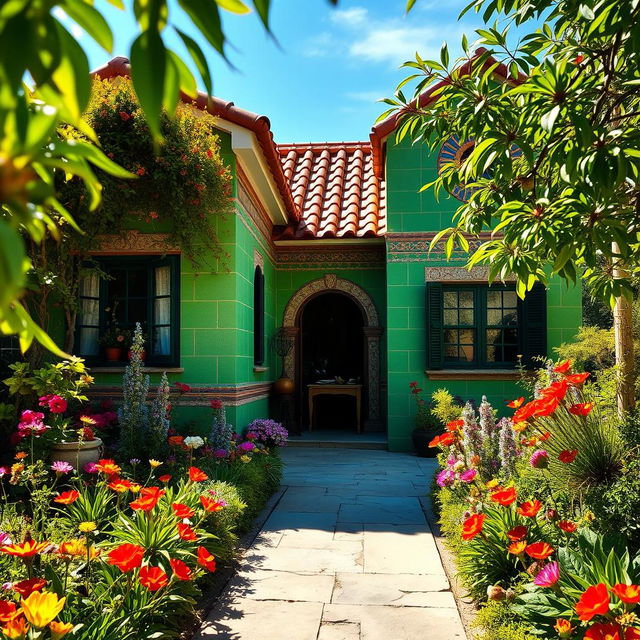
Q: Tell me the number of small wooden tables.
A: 1